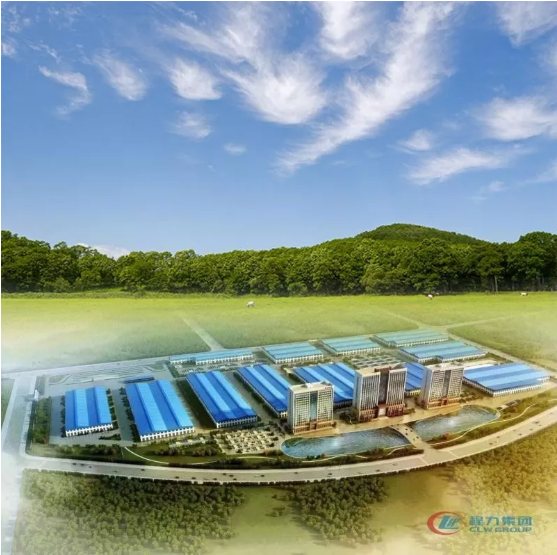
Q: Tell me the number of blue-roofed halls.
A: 12